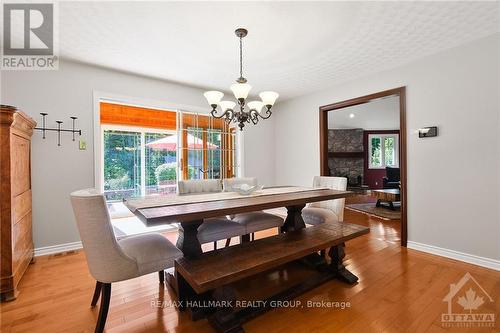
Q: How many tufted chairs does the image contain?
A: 4